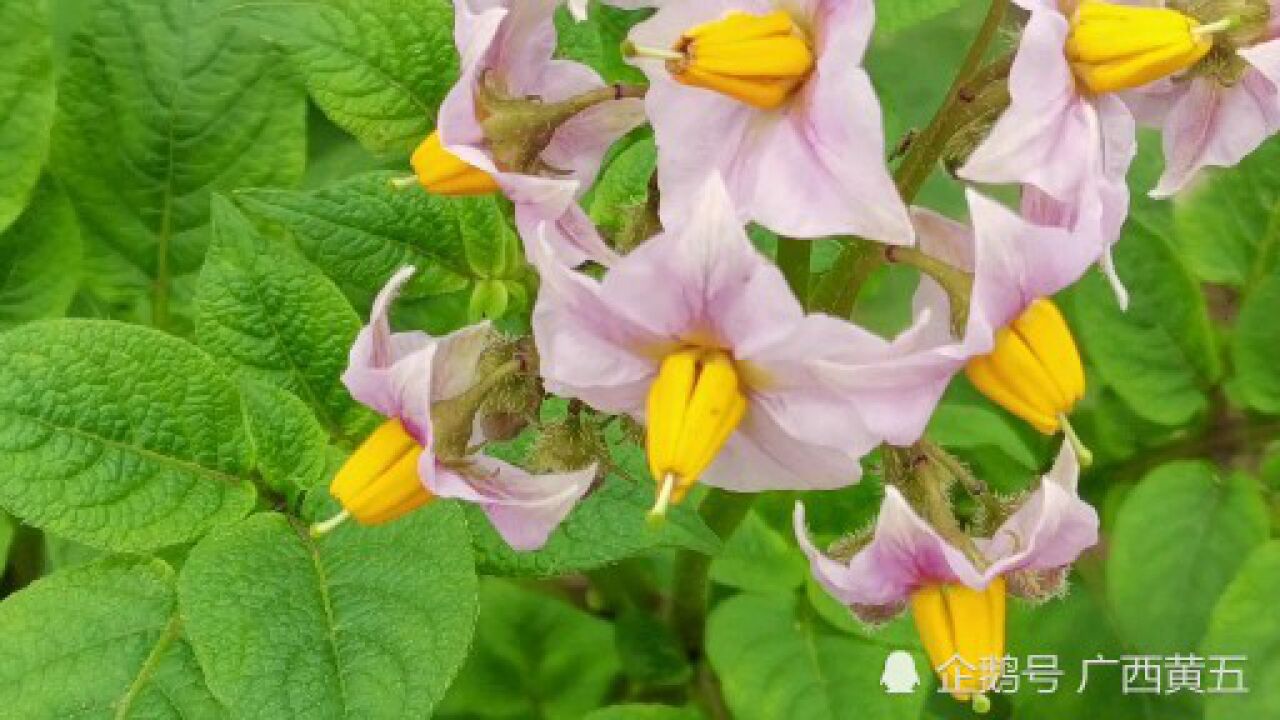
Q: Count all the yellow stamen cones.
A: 7